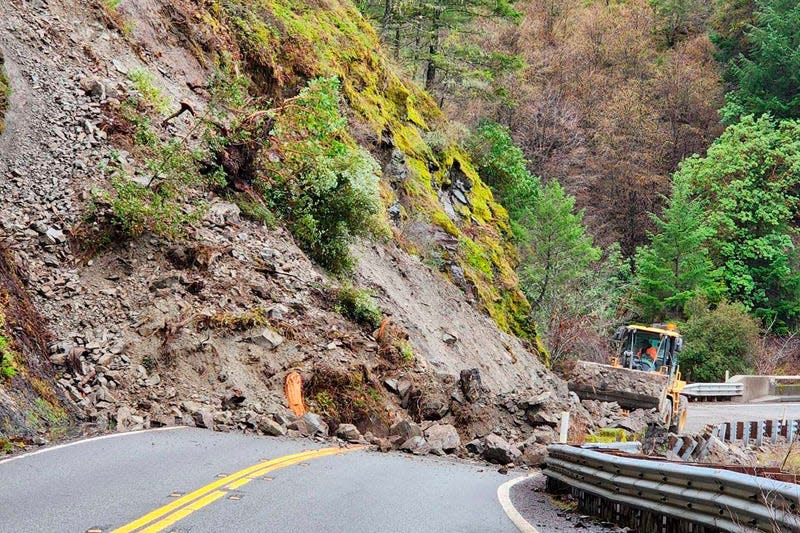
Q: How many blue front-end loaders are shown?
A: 0